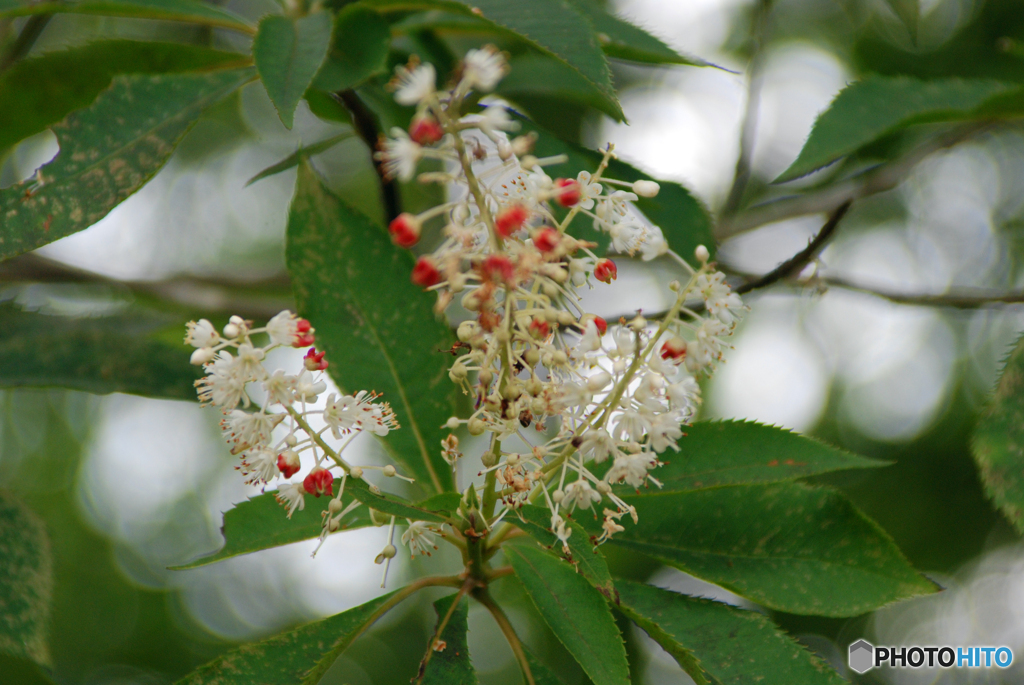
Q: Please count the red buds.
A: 15